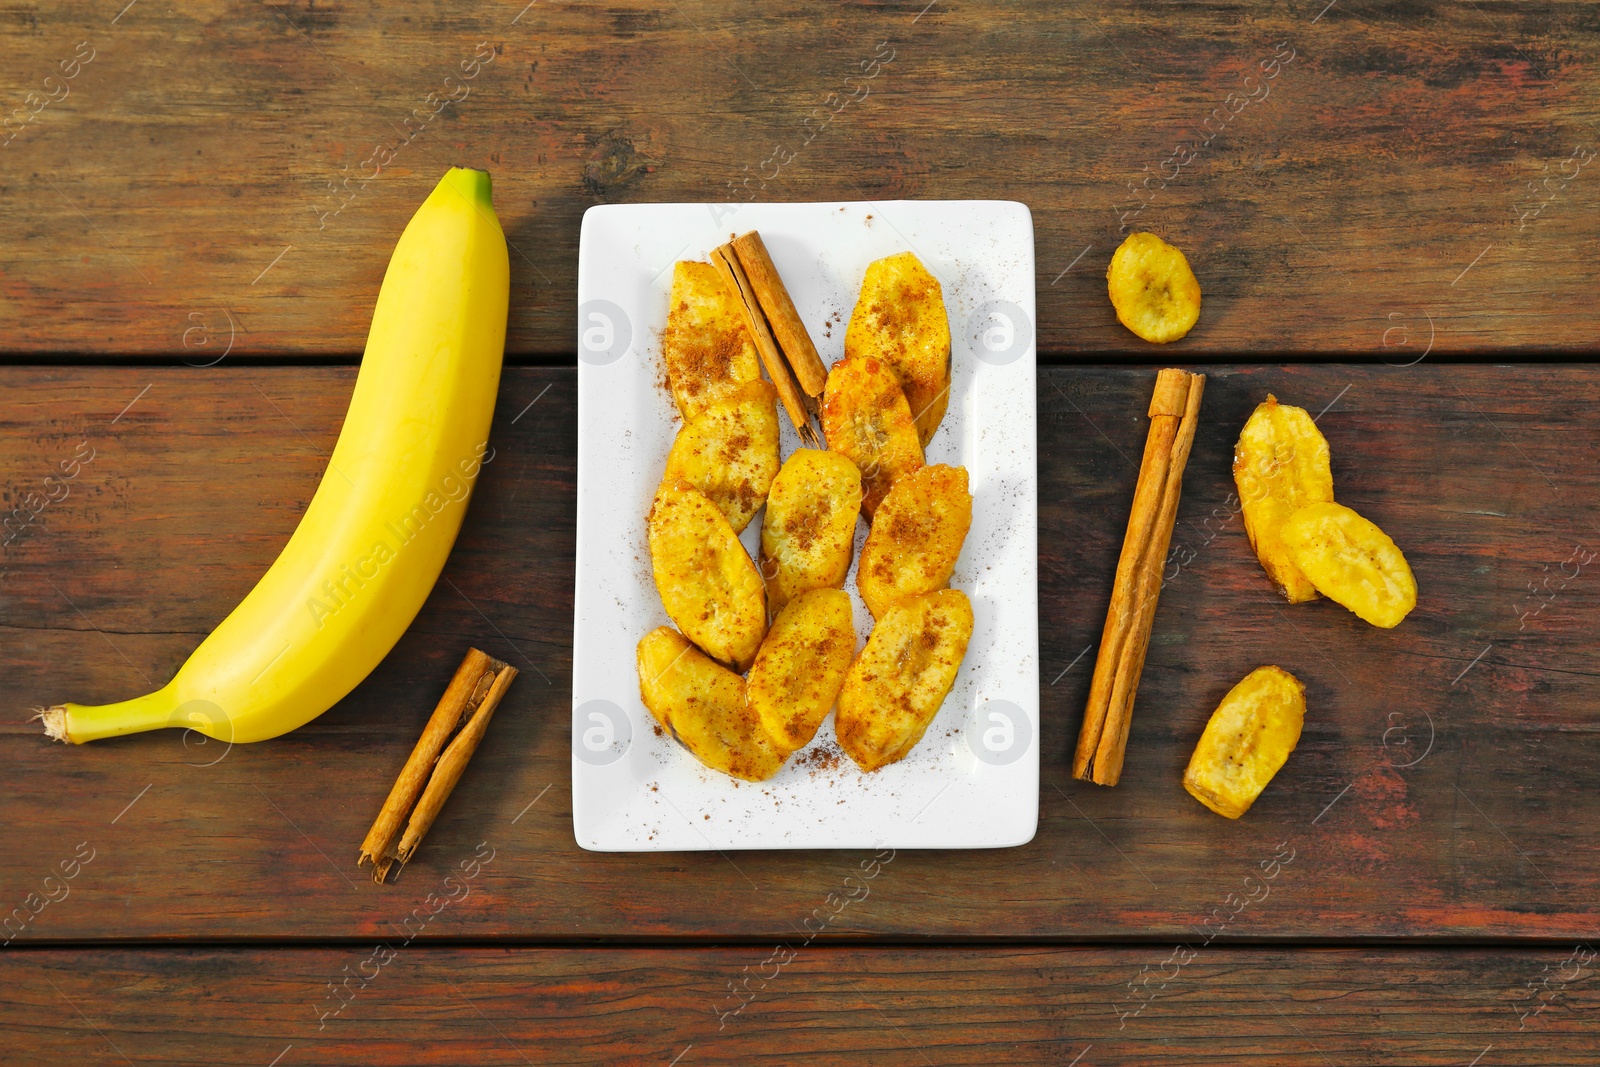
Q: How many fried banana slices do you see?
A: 14